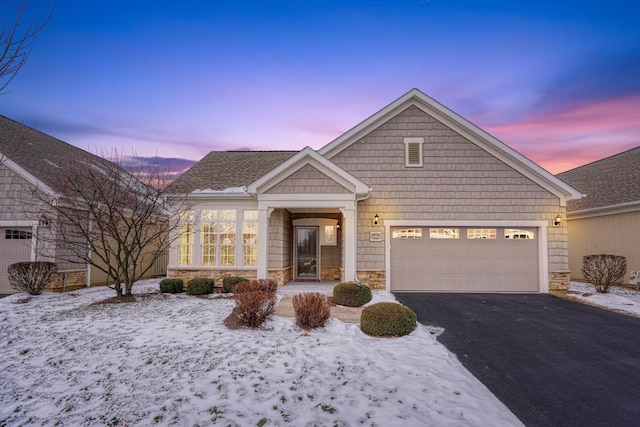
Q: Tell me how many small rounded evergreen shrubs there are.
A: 5